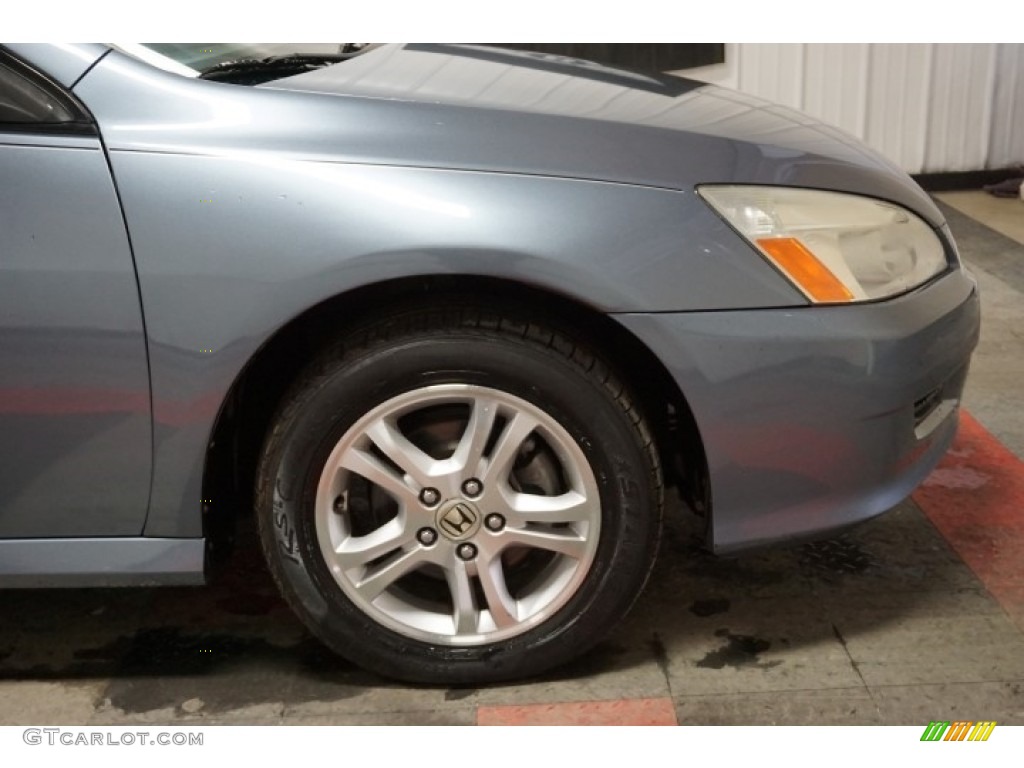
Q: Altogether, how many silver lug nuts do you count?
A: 5